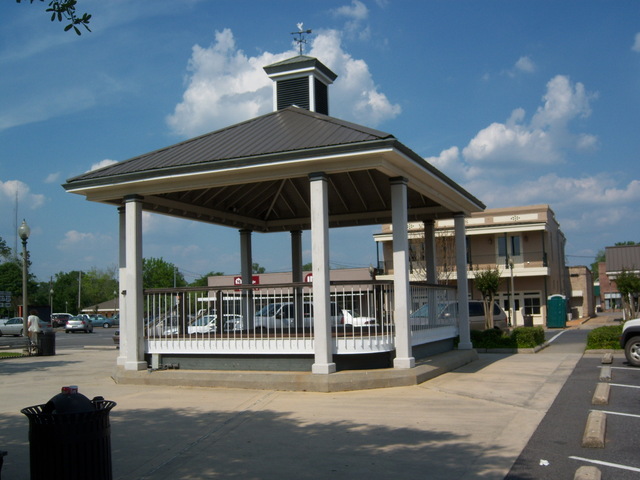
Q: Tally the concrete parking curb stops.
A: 5